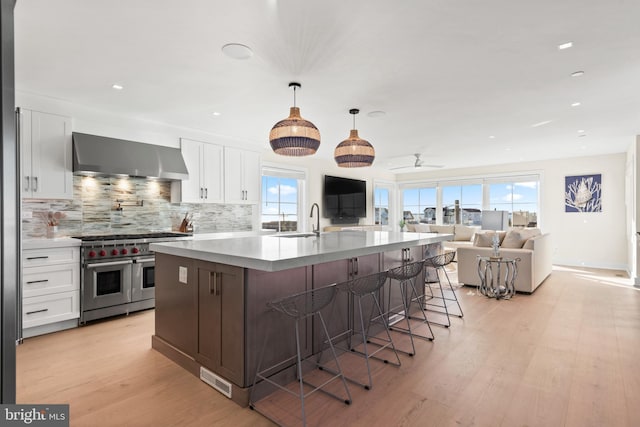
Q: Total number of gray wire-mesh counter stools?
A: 4